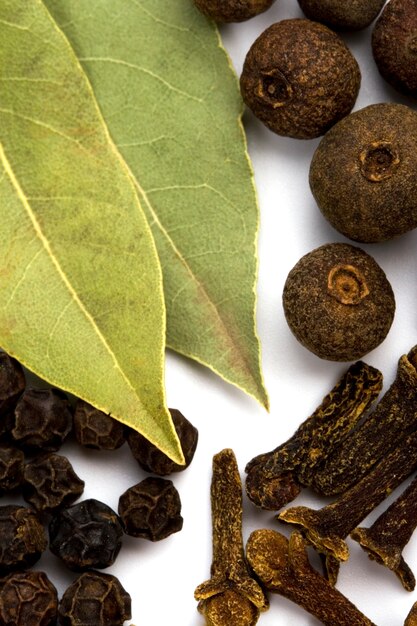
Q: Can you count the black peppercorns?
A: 11